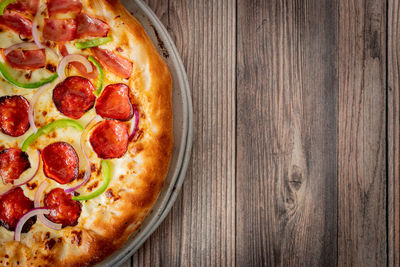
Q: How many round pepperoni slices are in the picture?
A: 8